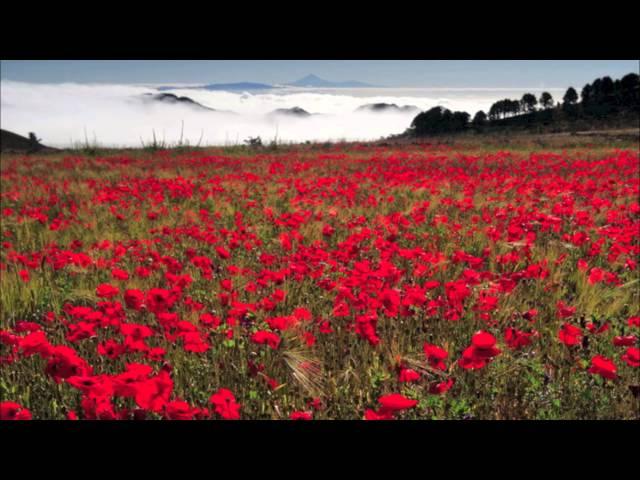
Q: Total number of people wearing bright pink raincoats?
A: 0